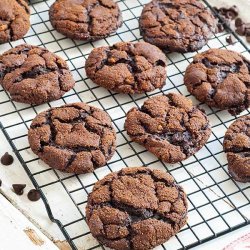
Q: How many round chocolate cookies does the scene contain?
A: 10